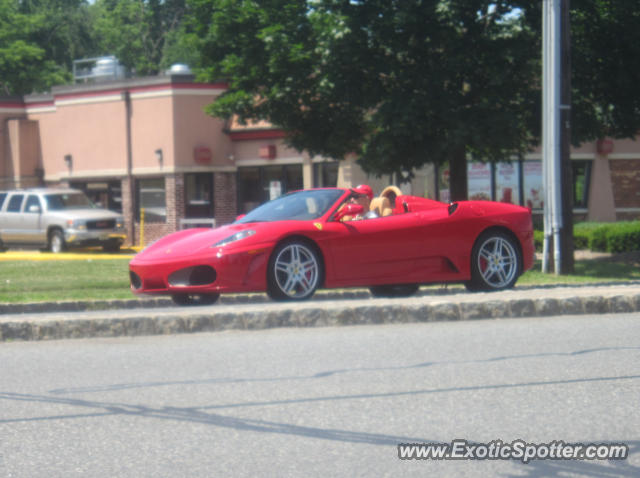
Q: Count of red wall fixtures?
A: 3